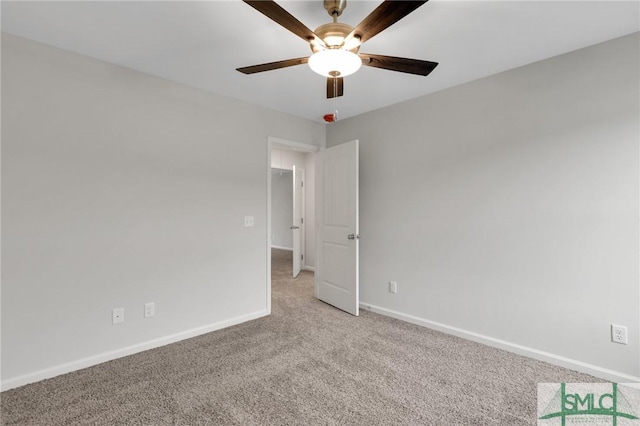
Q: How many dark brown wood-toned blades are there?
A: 5